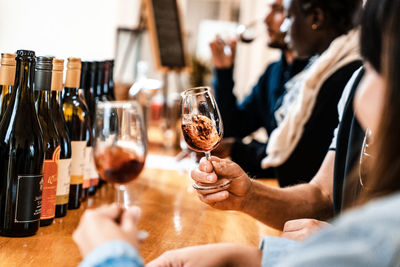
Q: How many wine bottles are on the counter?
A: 10